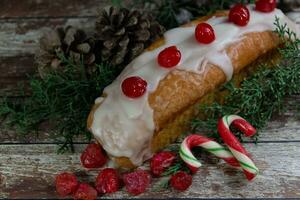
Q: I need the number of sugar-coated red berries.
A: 7